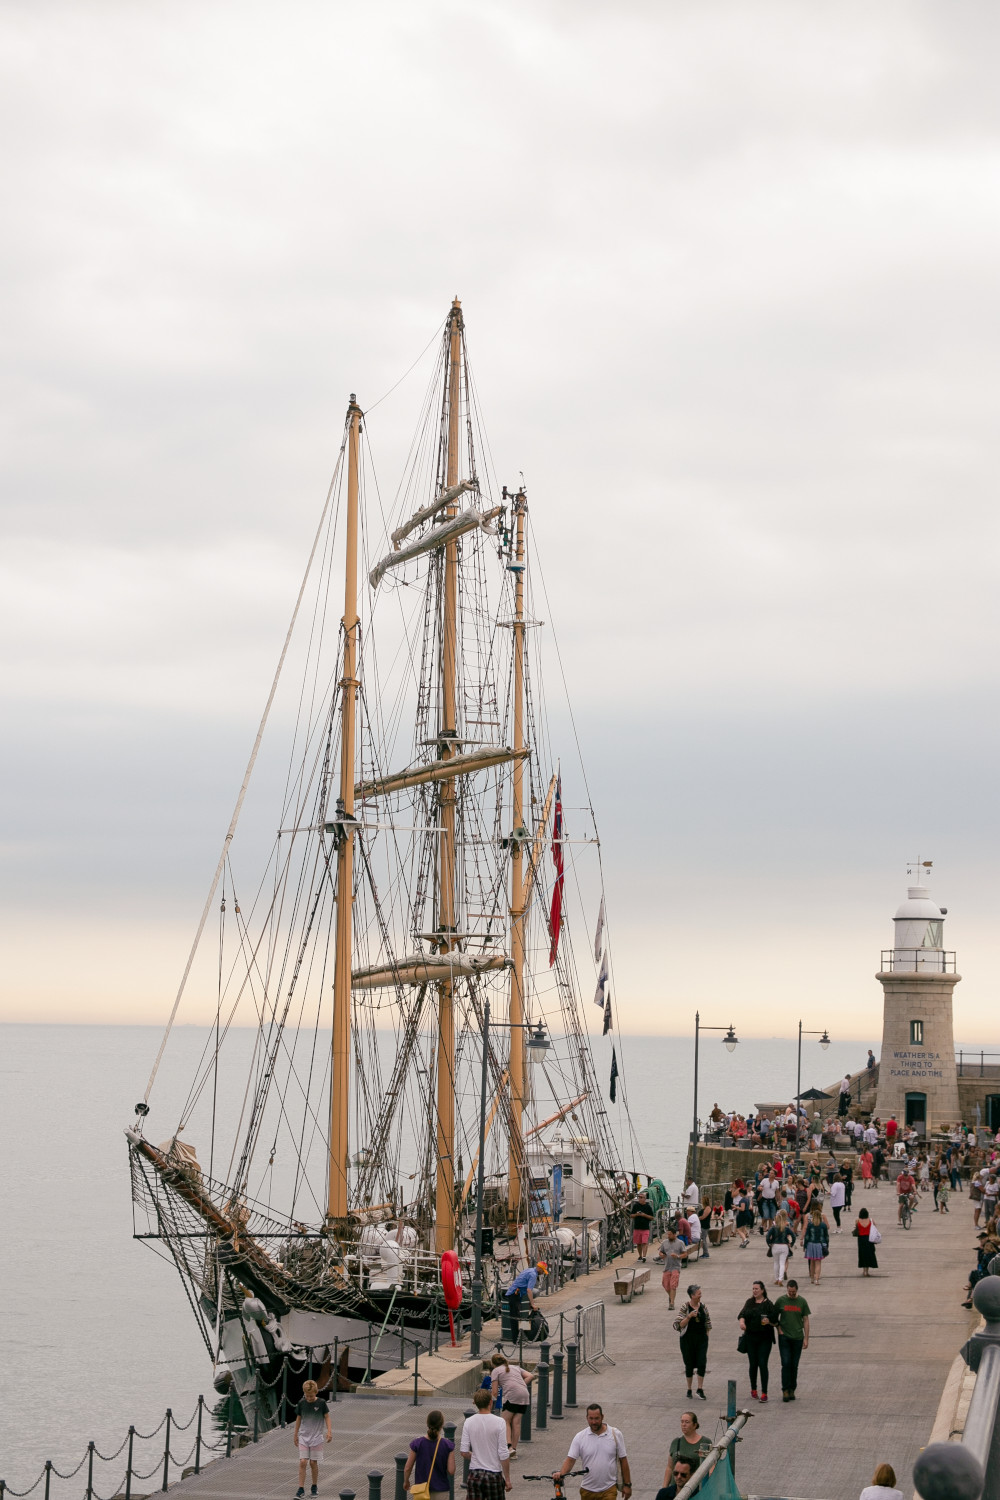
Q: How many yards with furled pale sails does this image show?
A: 4